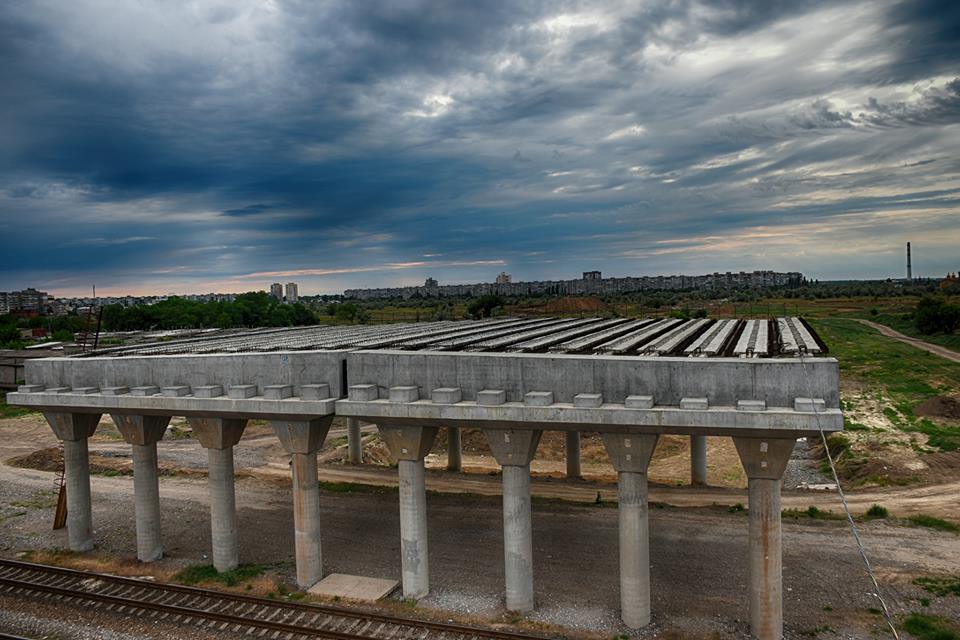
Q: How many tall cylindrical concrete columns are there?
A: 12